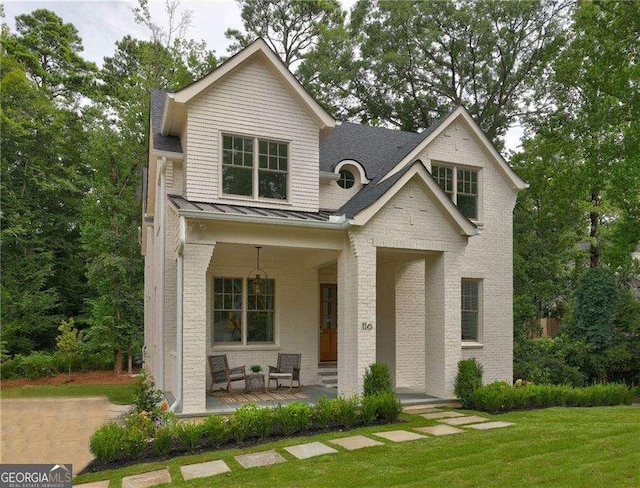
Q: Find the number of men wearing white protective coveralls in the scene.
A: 0